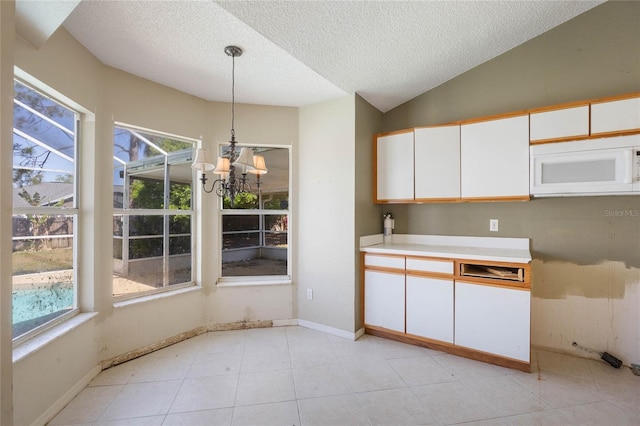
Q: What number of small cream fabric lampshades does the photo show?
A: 4